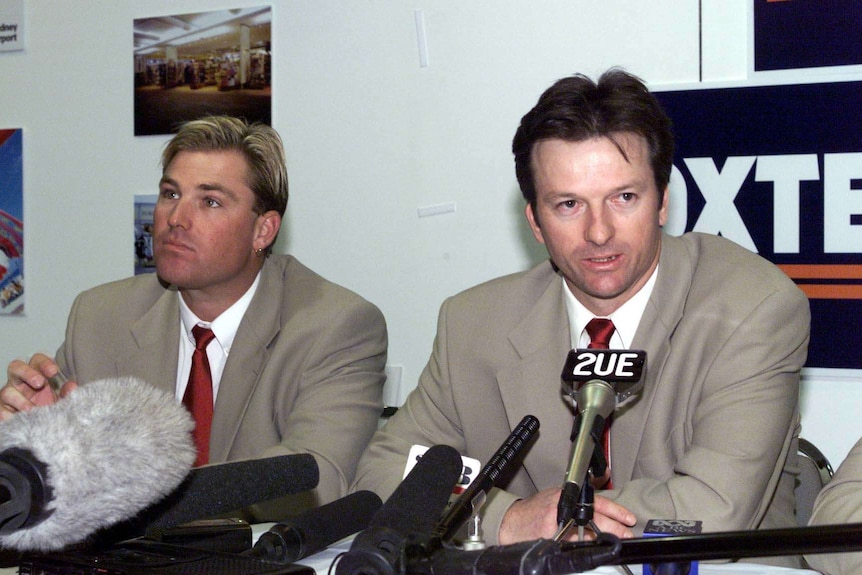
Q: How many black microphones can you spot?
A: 4